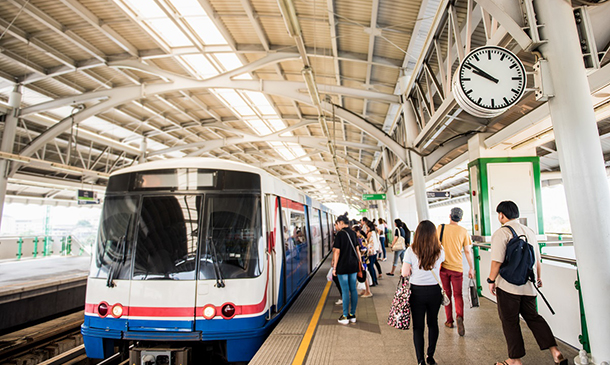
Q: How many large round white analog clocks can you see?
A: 1